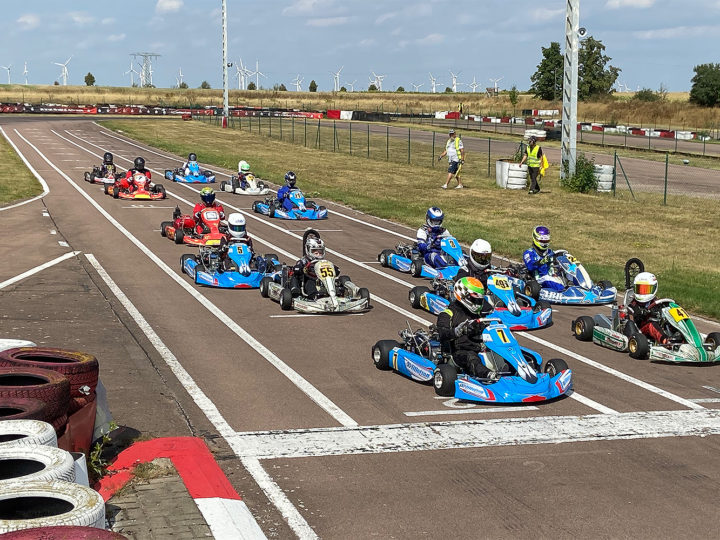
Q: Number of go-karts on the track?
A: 13